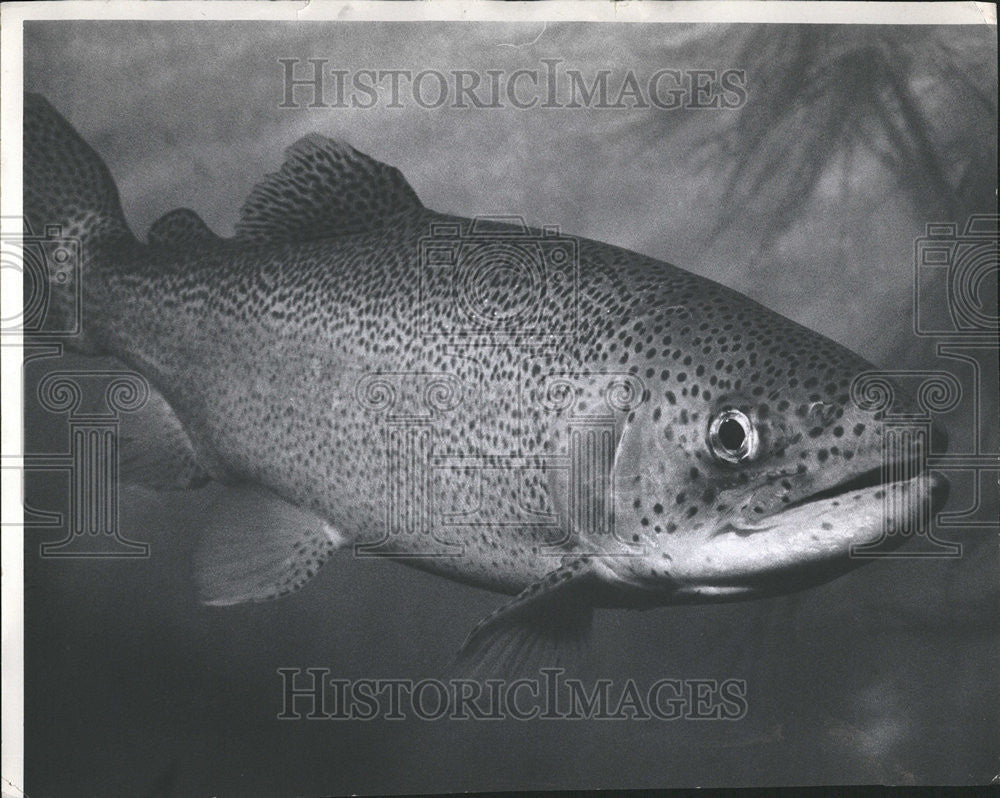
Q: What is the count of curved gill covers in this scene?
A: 1